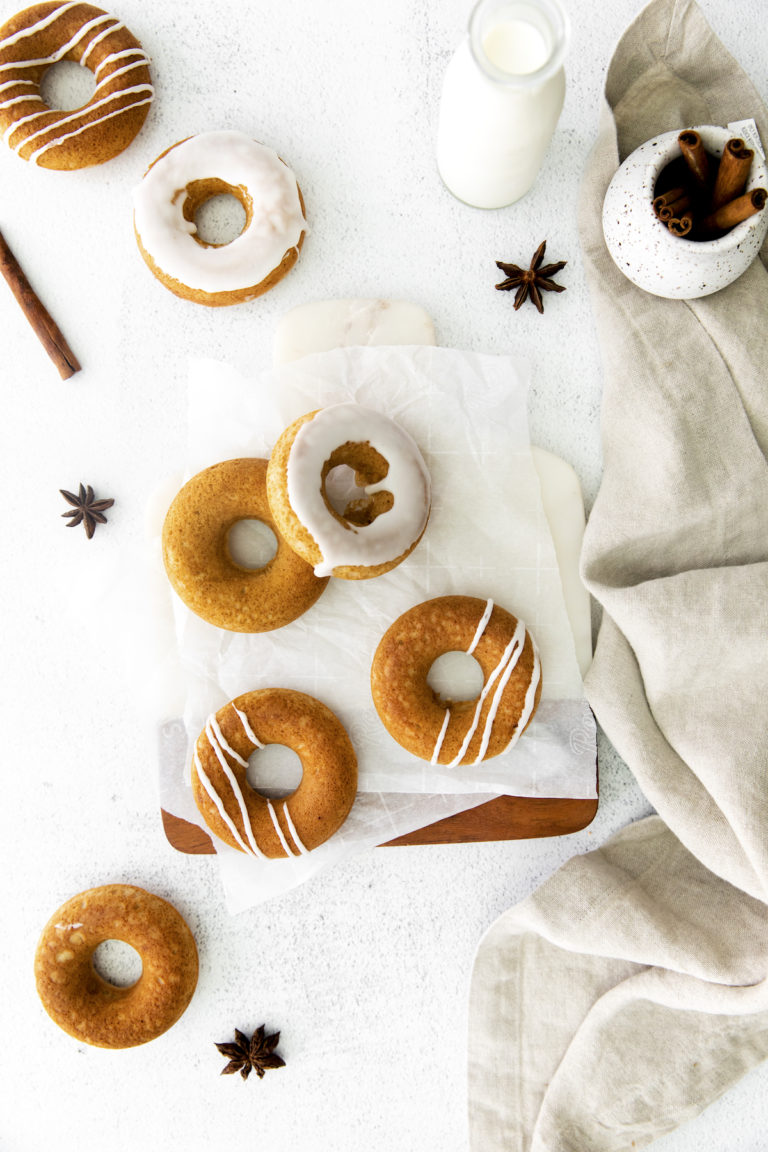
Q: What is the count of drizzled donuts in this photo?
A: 3